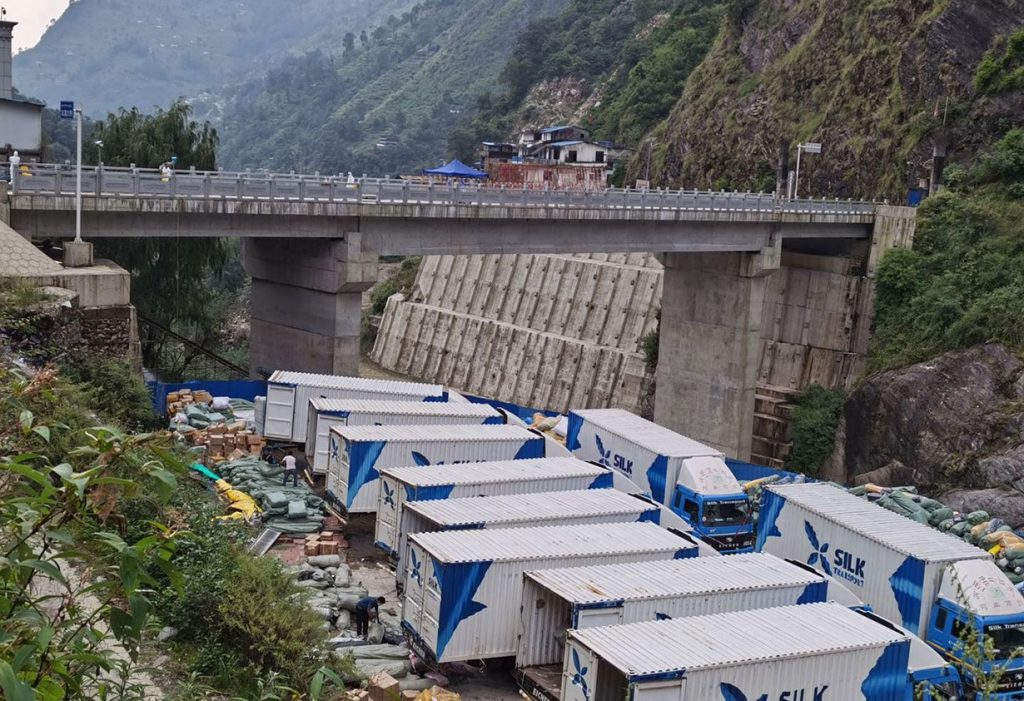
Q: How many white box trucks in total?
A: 10